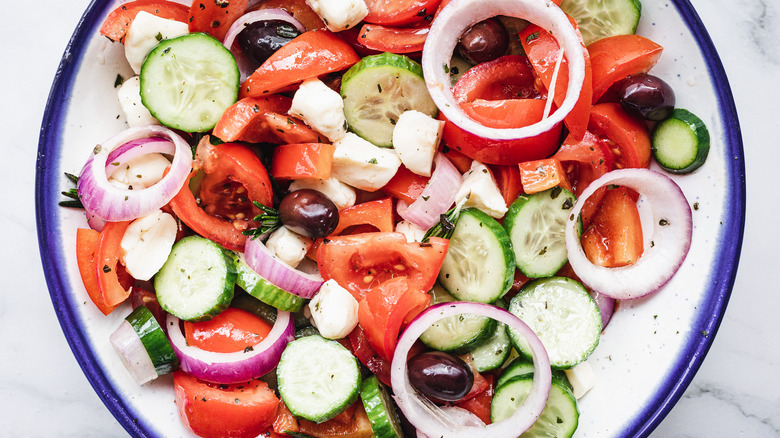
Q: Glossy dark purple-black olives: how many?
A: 5